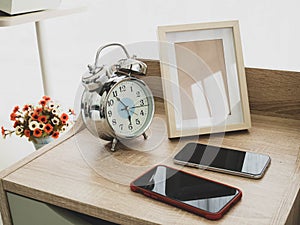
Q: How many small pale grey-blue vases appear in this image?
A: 1